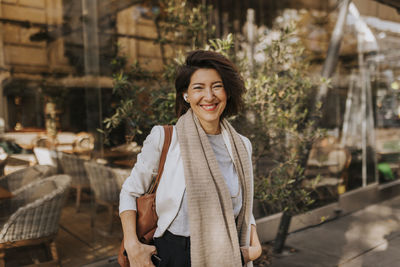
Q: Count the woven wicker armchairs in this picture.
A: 4